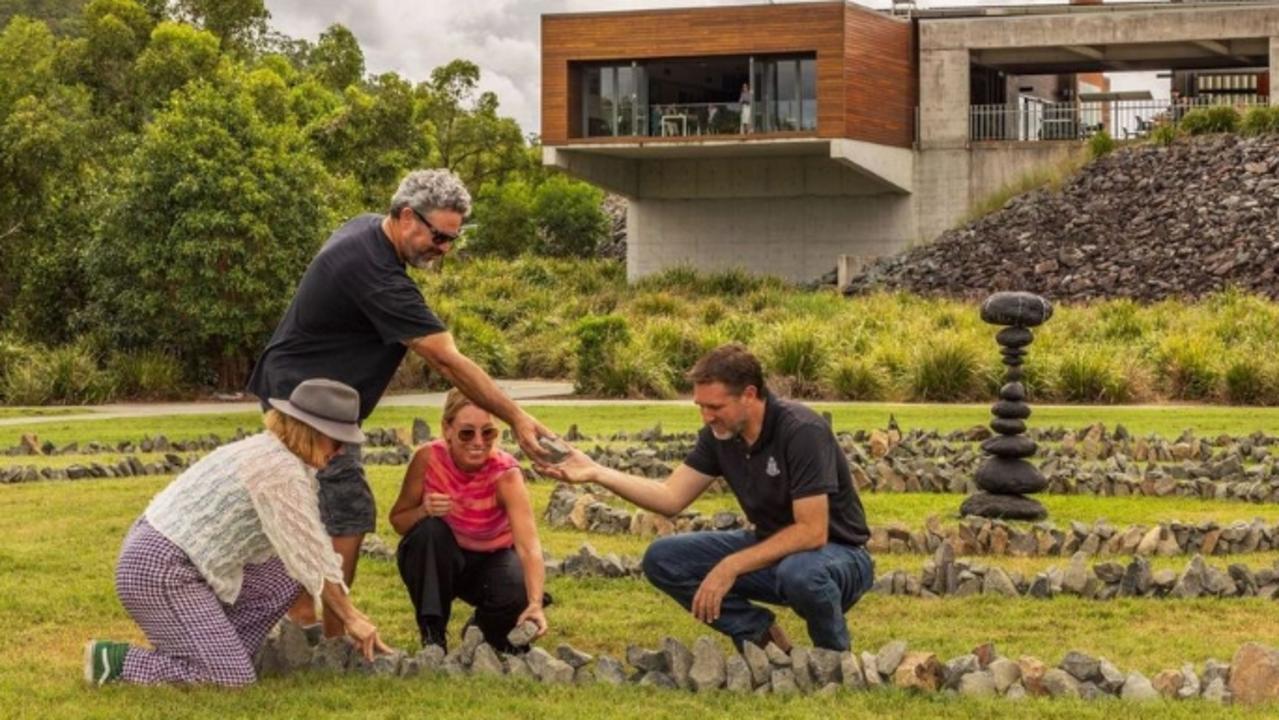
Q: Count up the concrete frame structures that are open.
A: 1